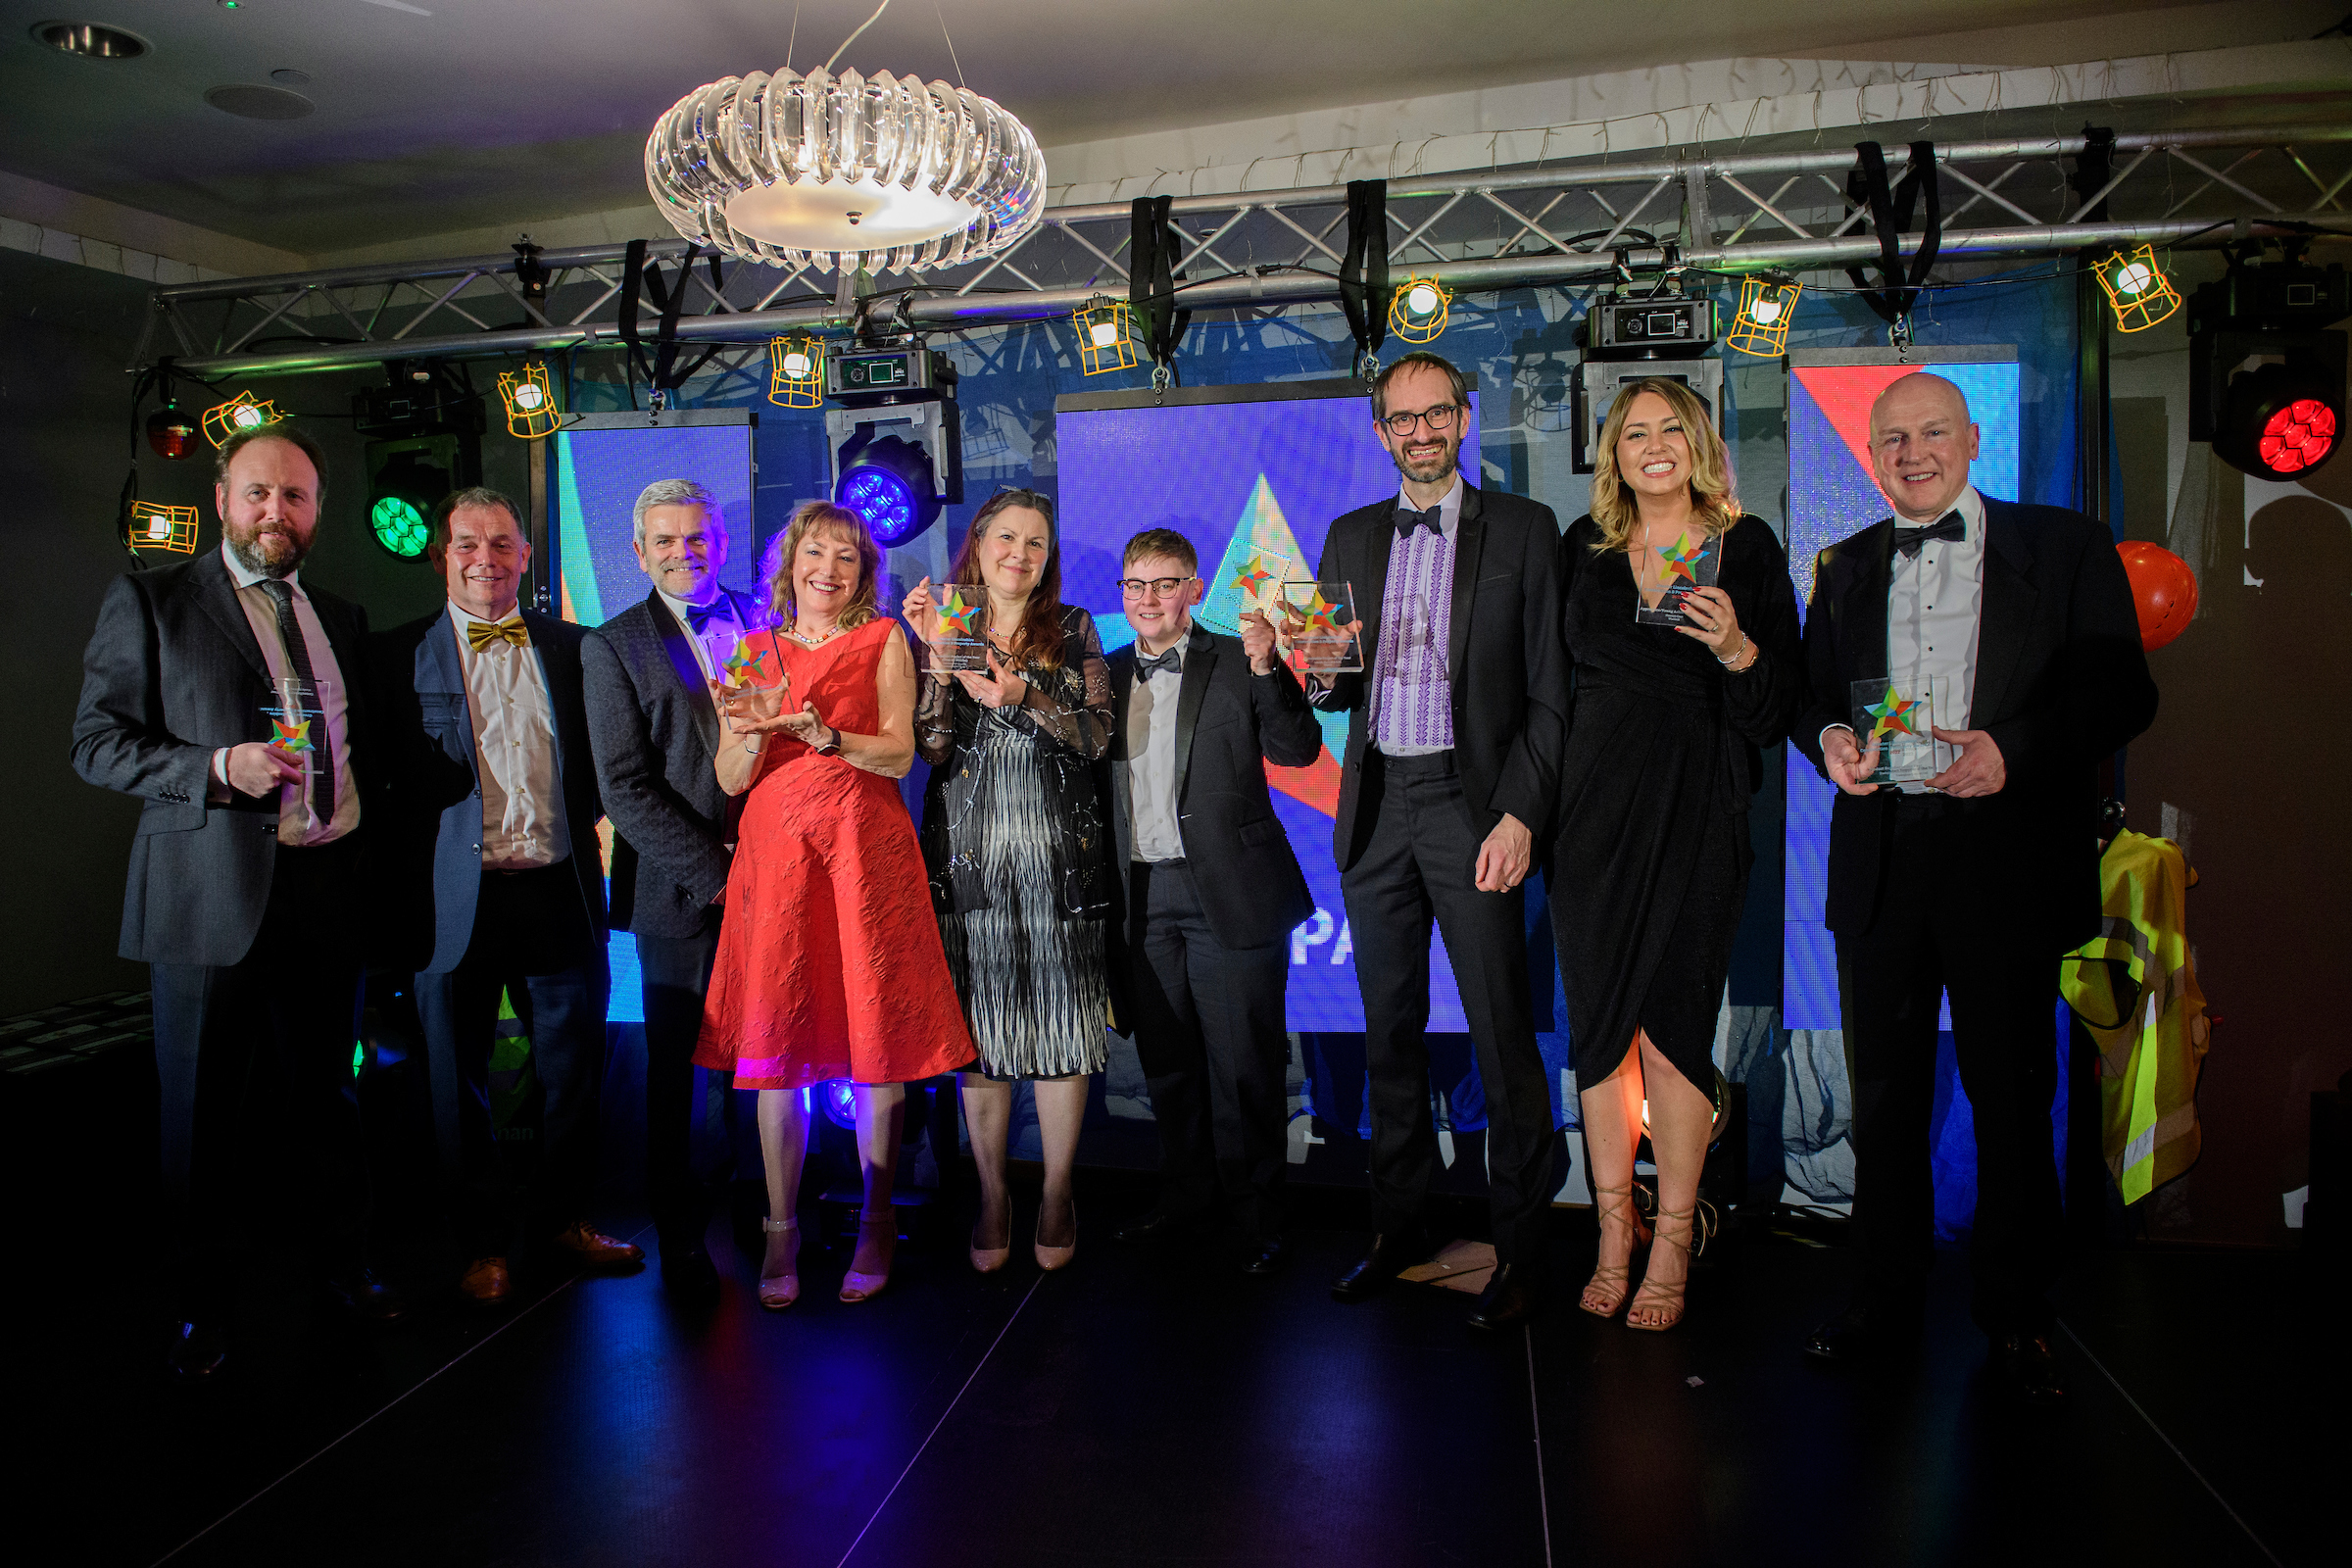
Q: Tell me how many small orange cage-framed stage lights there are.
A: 8